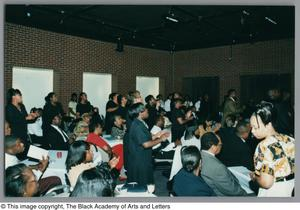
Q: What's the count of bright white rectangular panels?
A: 3